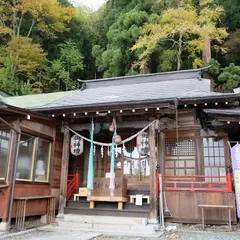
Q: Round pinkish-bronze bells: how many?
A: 2